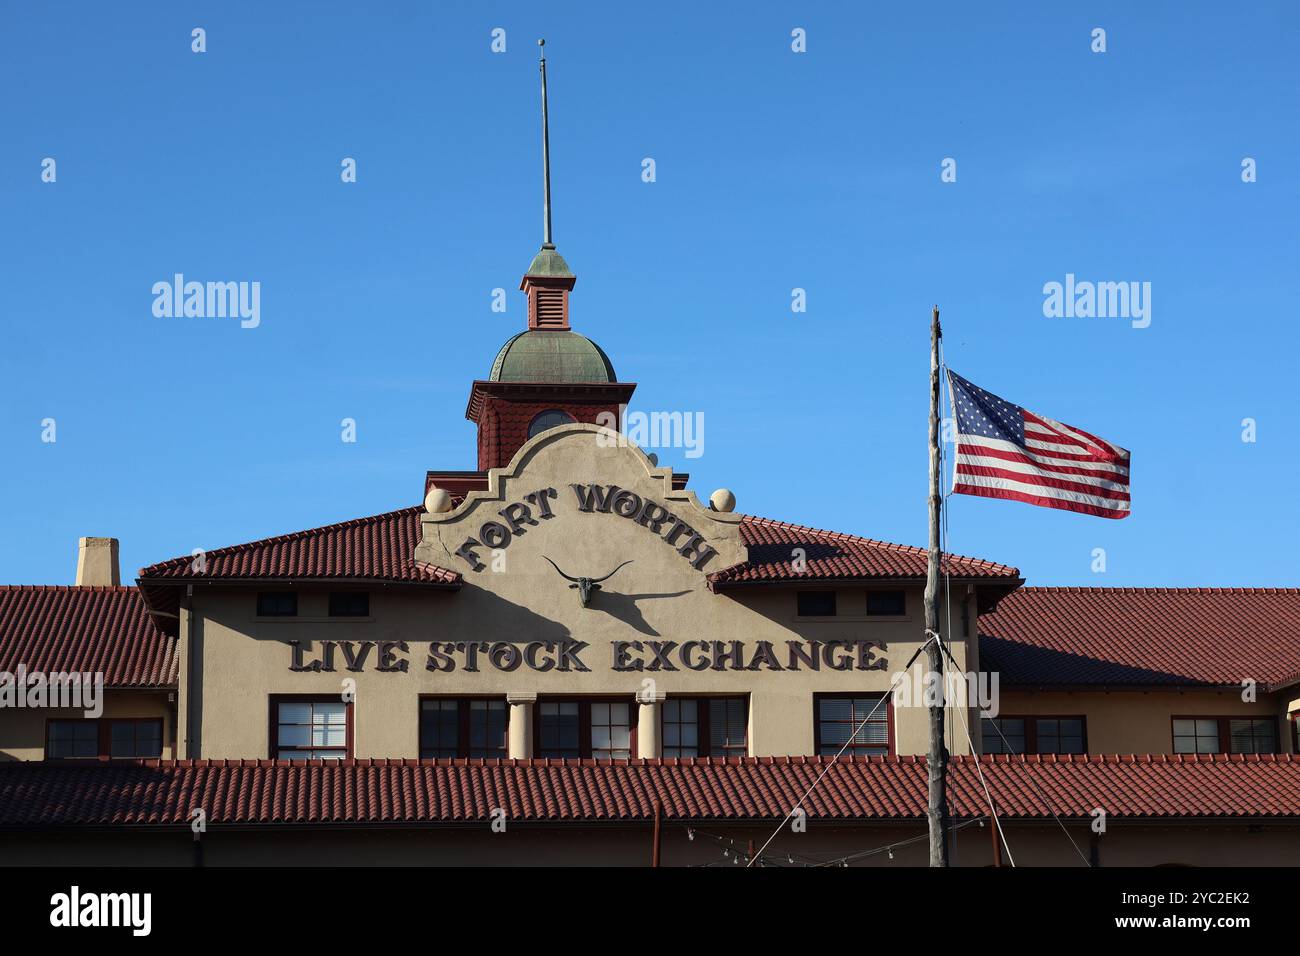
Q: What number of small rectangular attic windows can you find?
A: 4